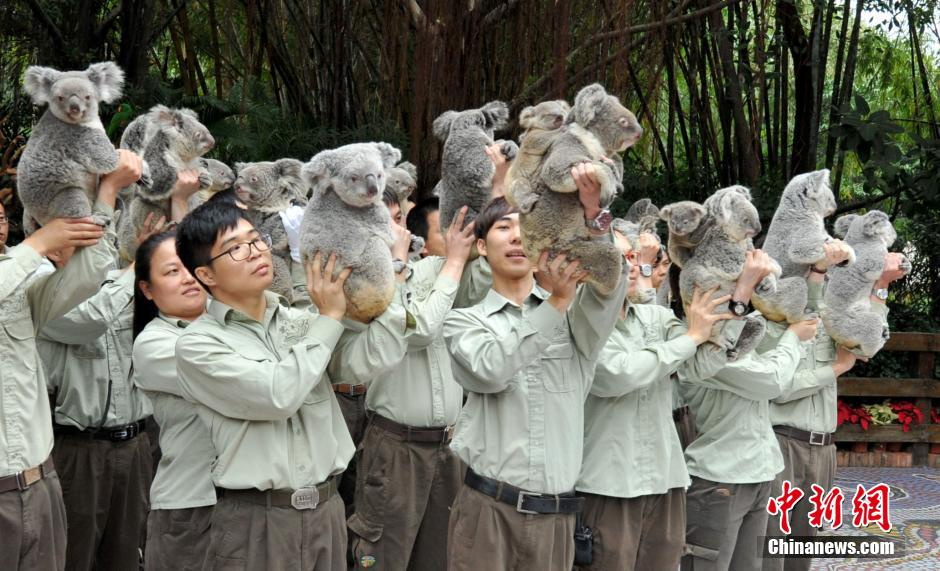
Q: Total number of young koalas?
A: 2